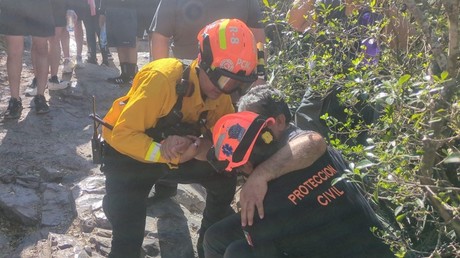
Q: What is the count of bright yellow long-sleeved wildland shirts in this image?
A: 1